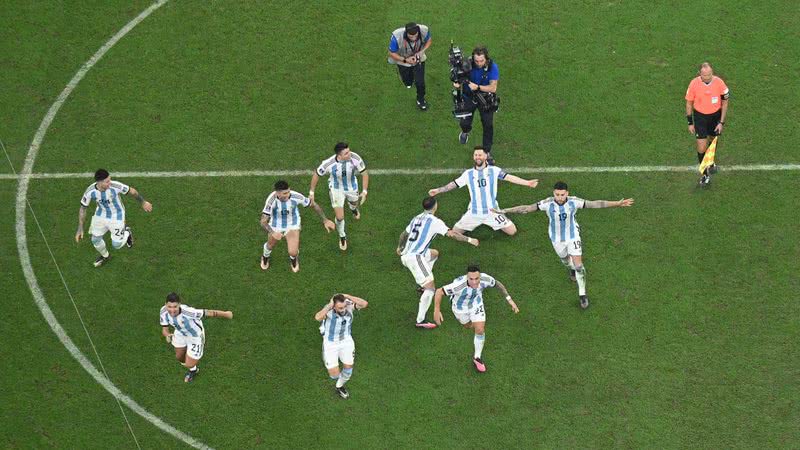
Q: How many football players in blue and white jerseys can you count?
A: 9